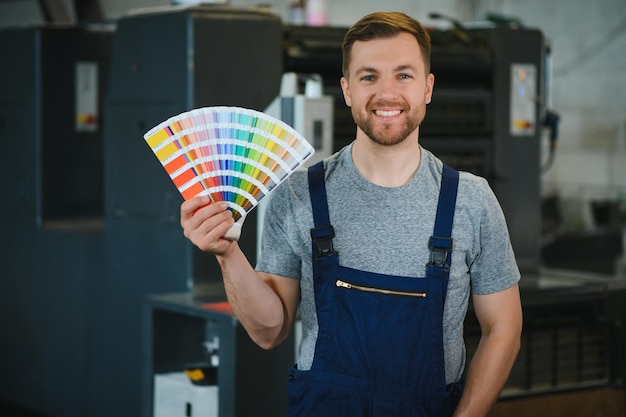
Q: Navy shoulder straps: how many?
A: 2